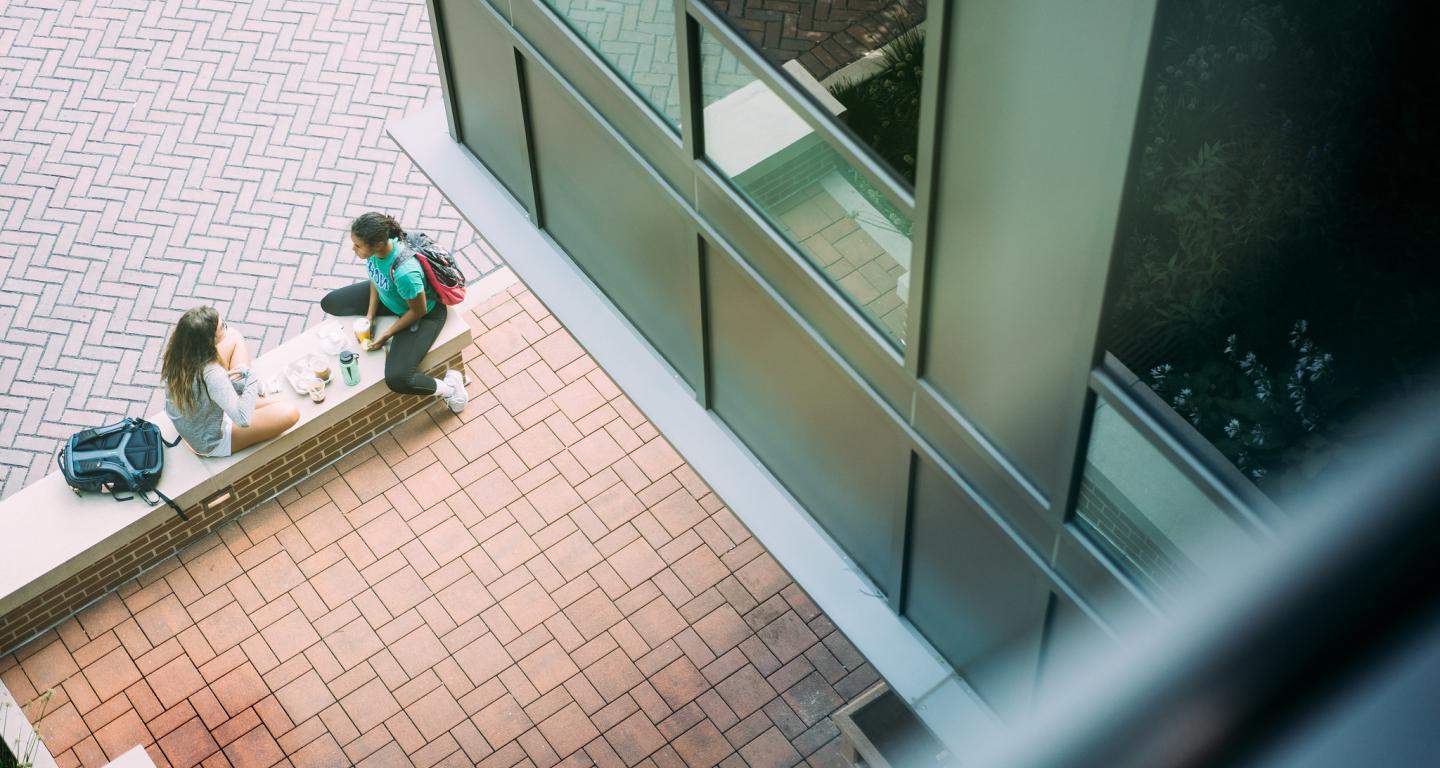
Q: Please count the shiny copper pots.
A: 0